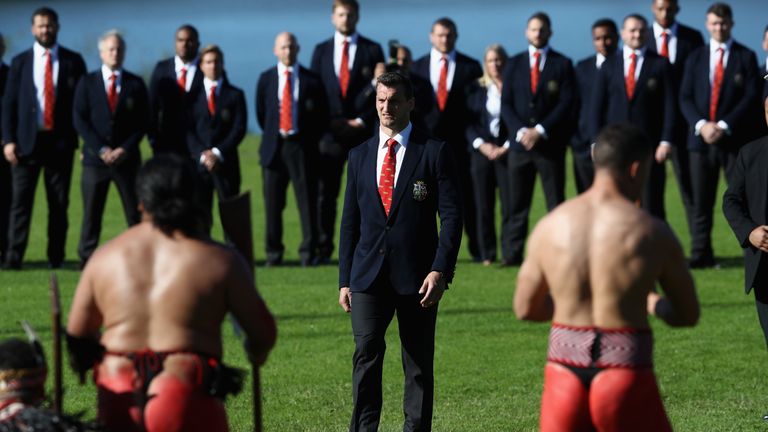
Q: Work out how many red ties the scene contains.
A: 12